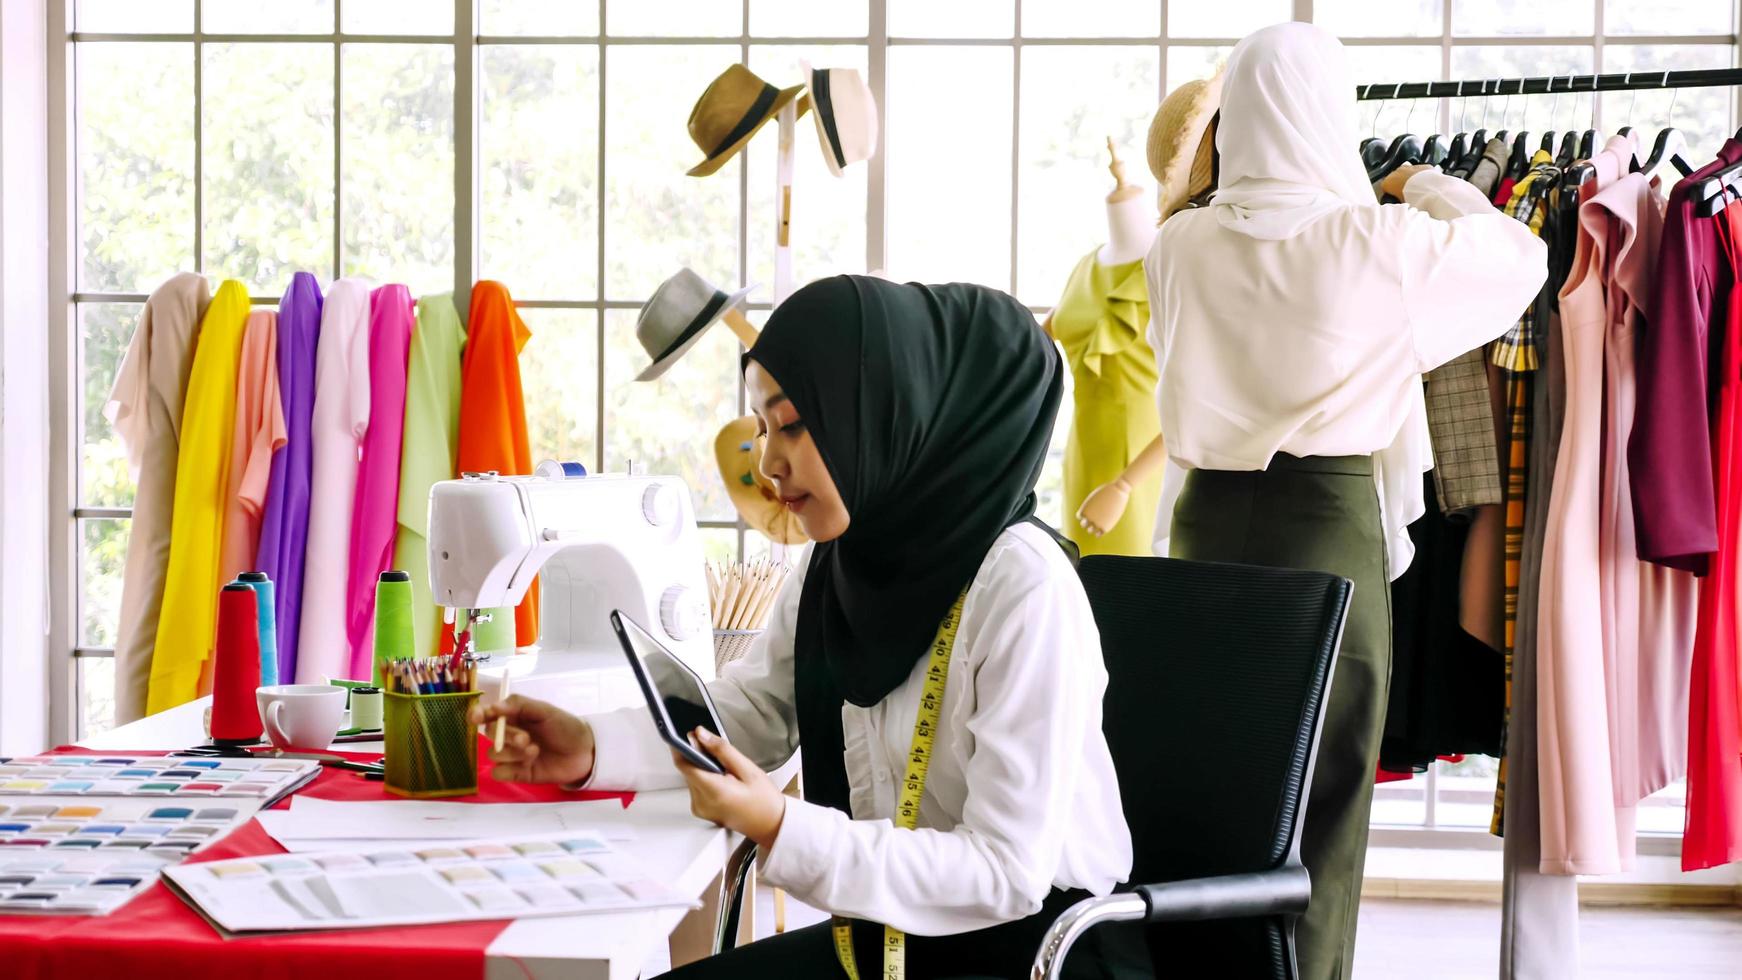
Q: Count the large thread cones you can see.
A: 3